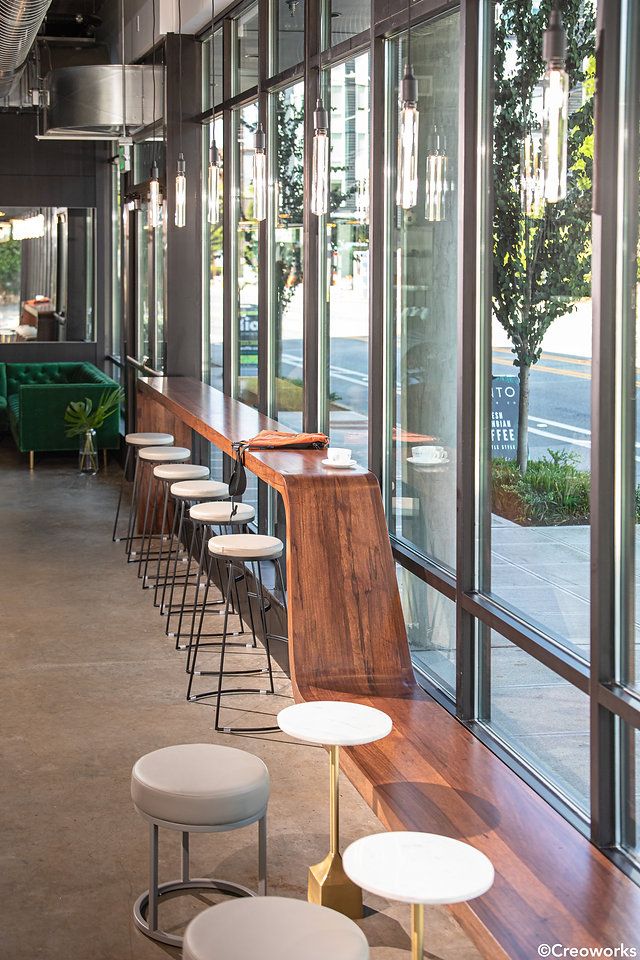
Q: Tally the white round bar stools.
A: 6